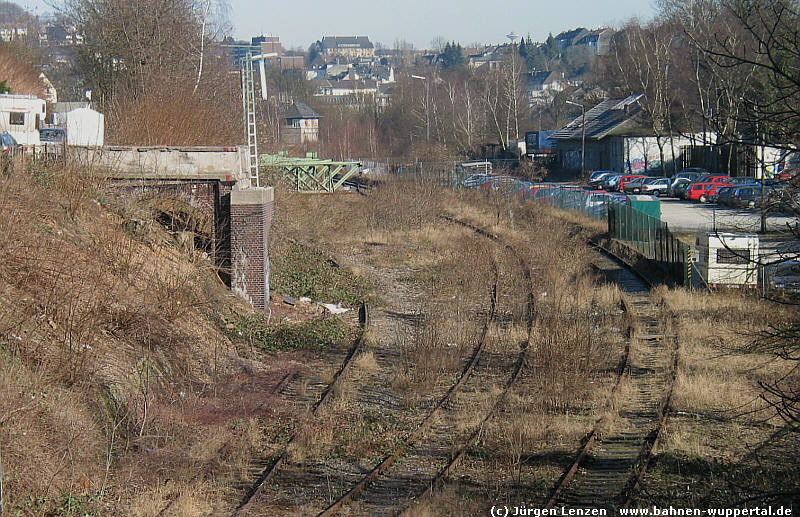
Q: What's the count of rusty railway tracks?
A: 3